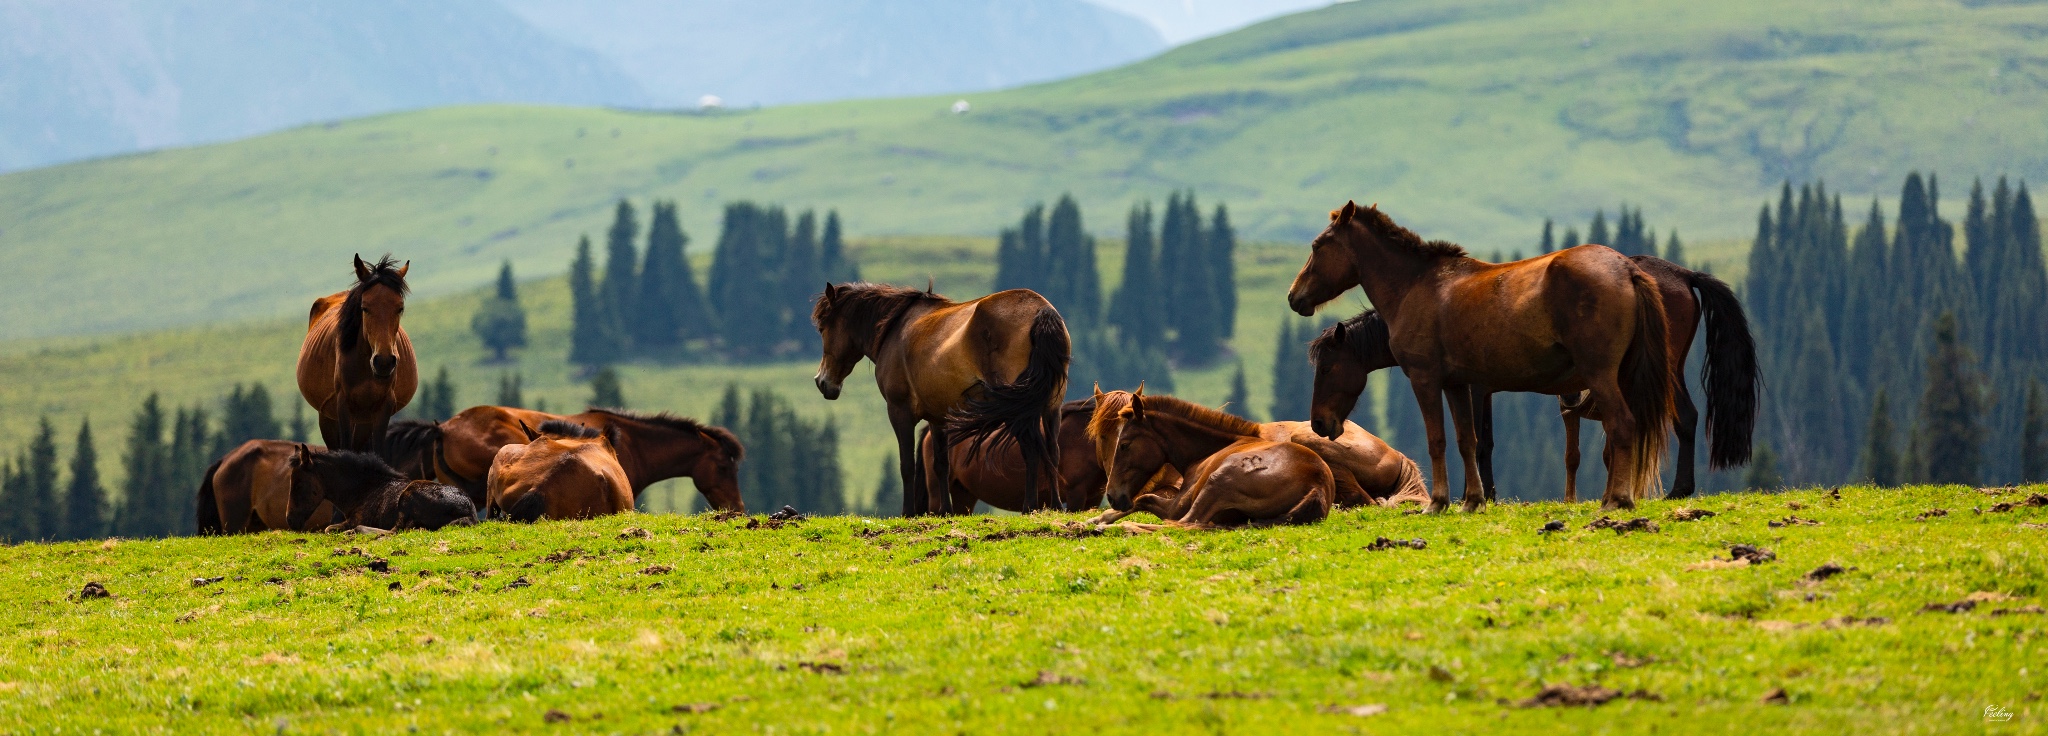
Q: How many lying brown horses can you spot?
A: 3